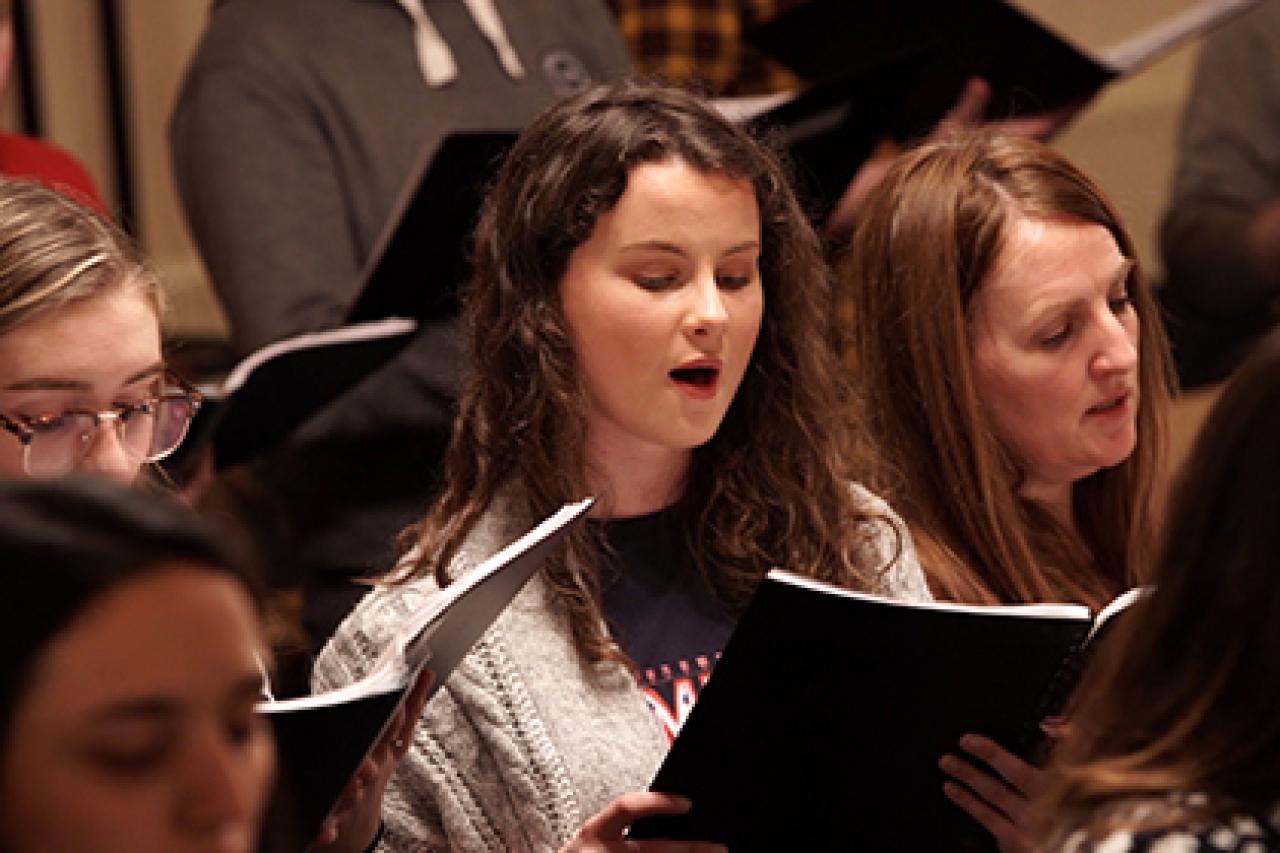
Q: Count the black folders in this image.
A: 6